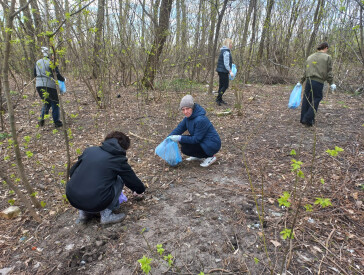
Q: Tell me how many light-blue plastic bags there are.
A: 4